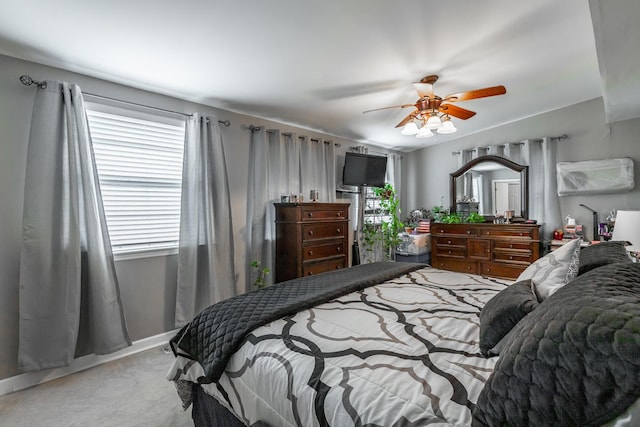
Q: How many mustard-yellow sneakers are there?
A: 0